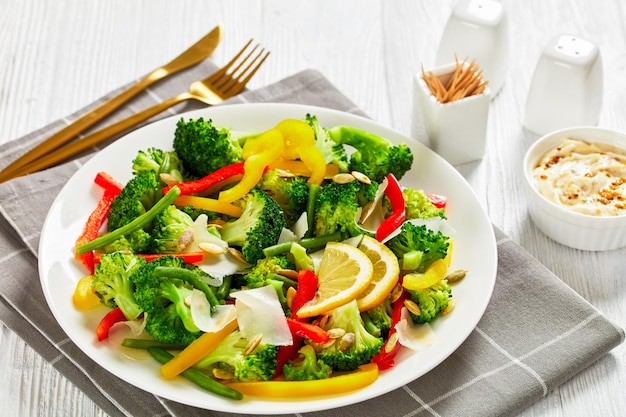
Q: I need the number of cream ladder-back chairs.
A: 0